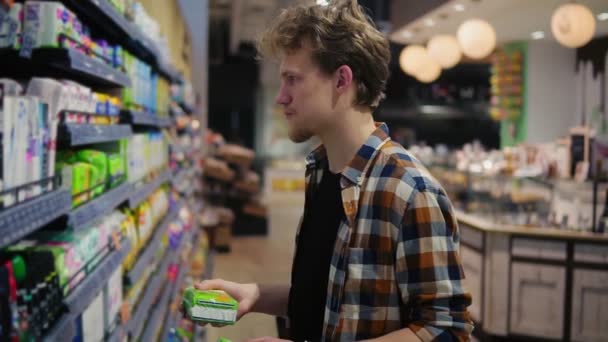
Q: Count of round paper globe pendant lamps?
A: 5